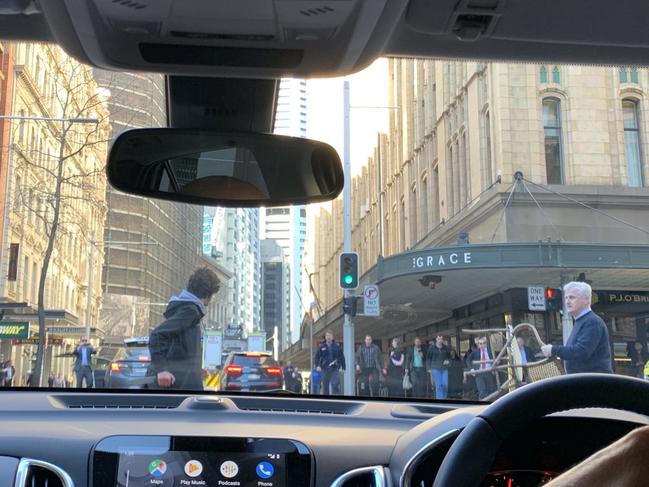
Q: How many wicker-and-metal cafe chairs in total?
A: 1